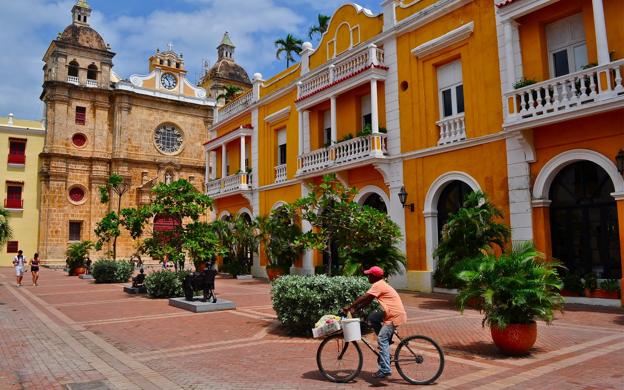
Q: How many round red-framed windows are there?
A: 2